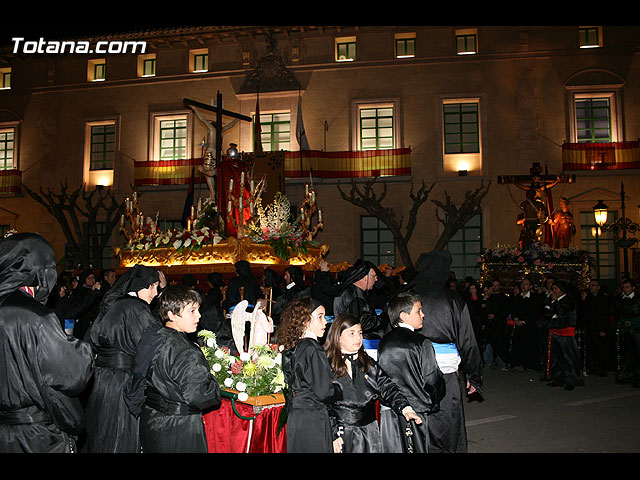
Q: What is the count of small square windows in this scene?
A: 8